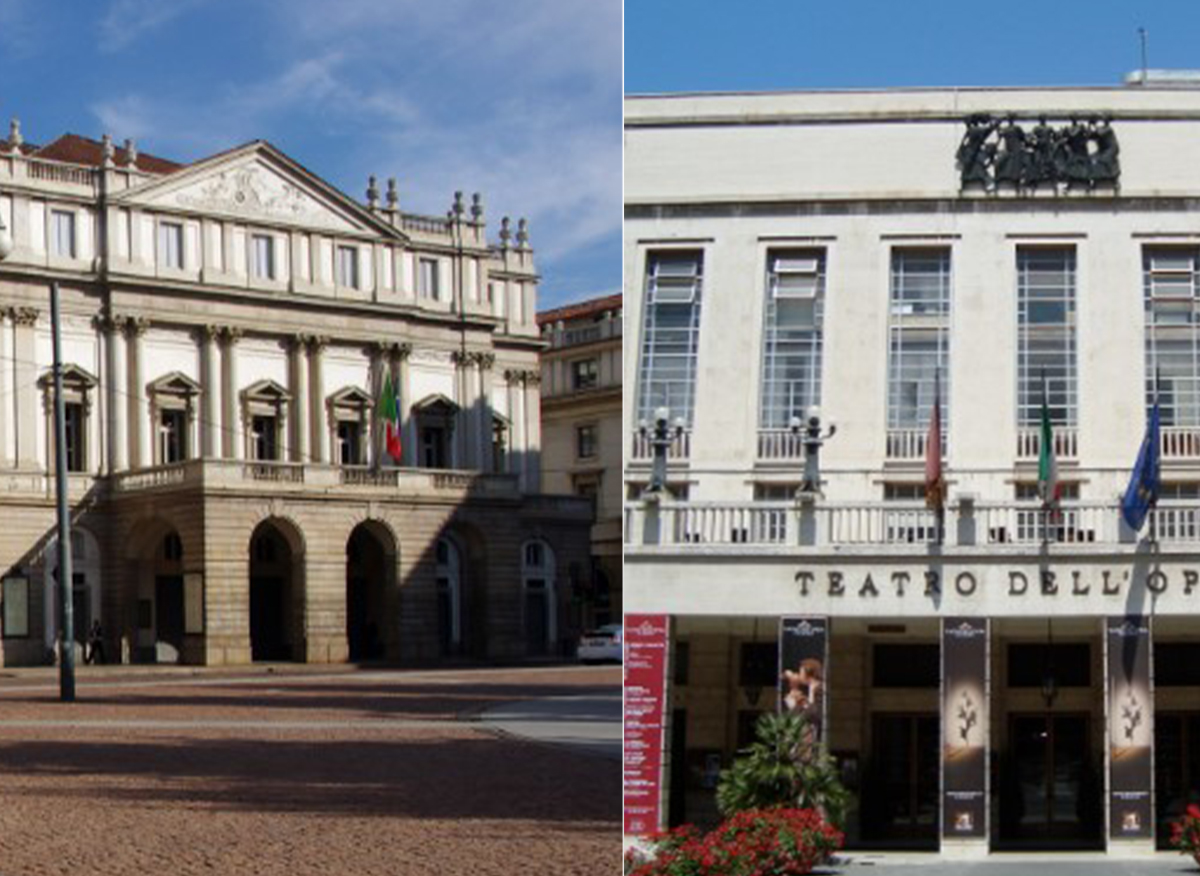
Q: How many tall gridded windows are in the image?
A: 5